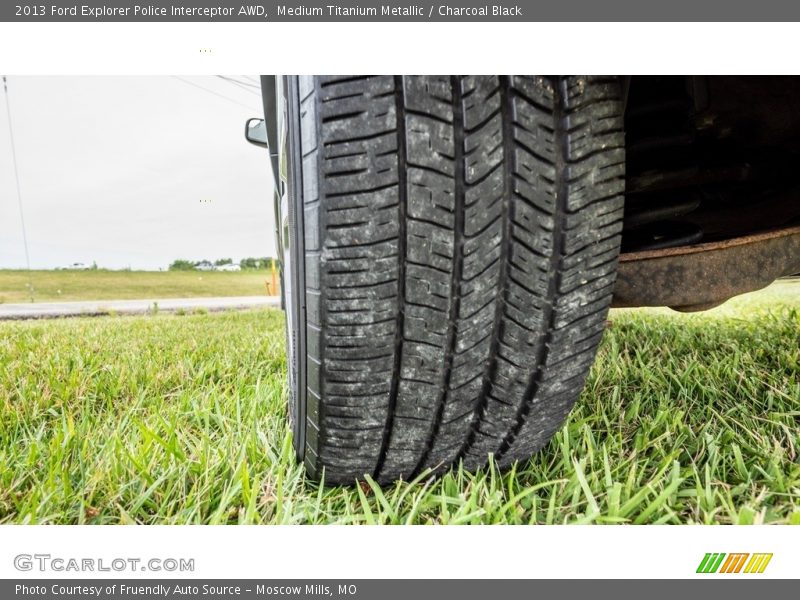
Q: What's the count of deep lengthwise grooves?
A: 4